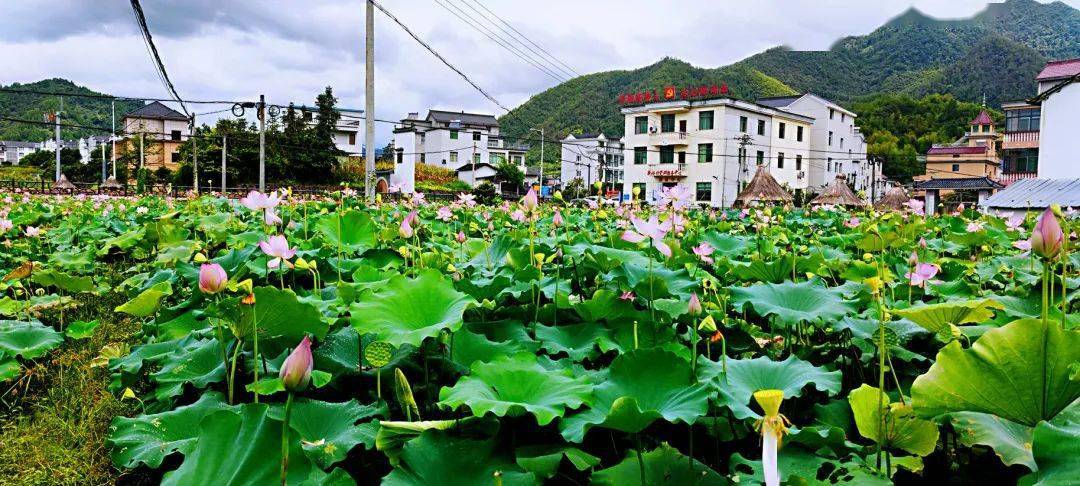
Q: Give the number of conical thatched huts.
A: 5